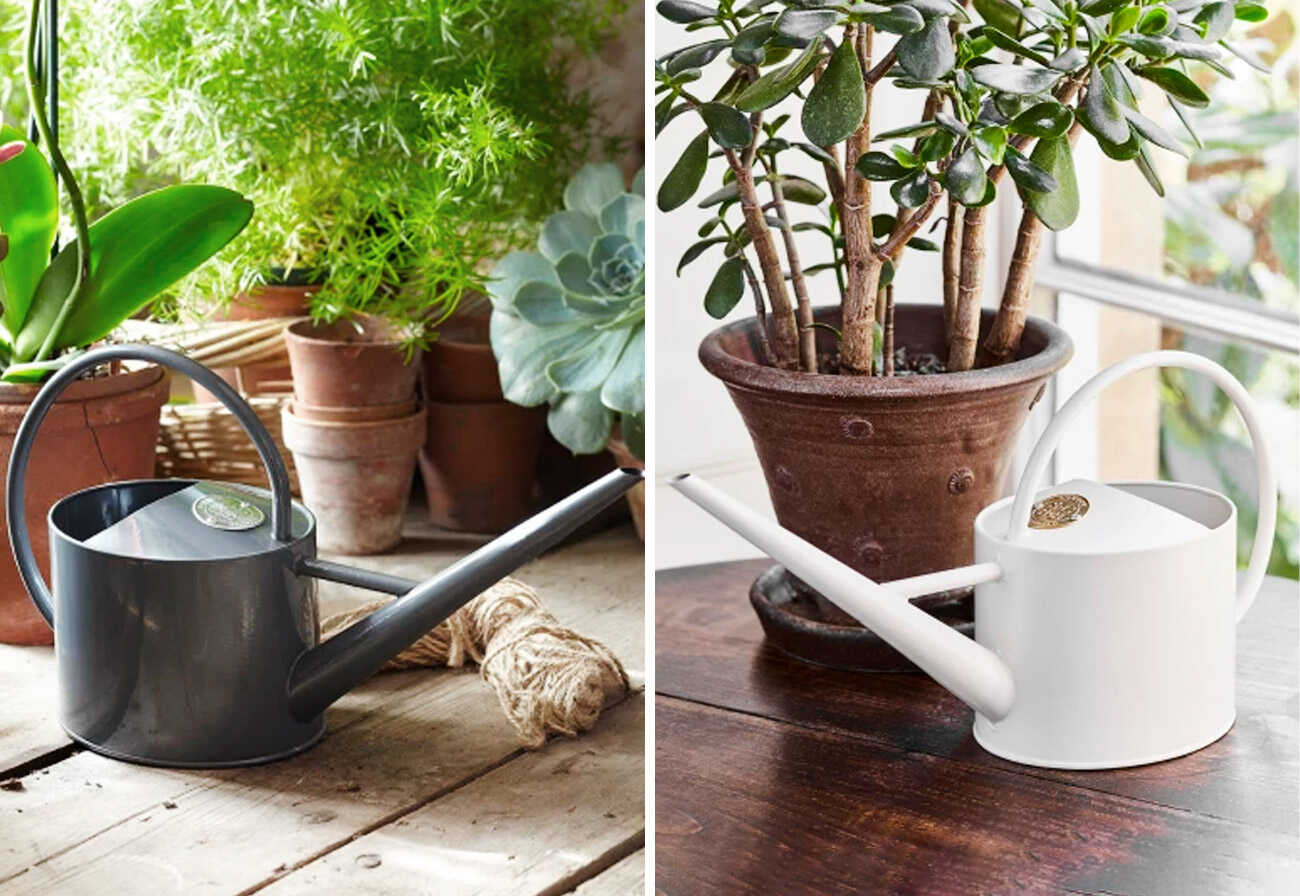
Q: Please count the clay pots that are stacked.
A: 5